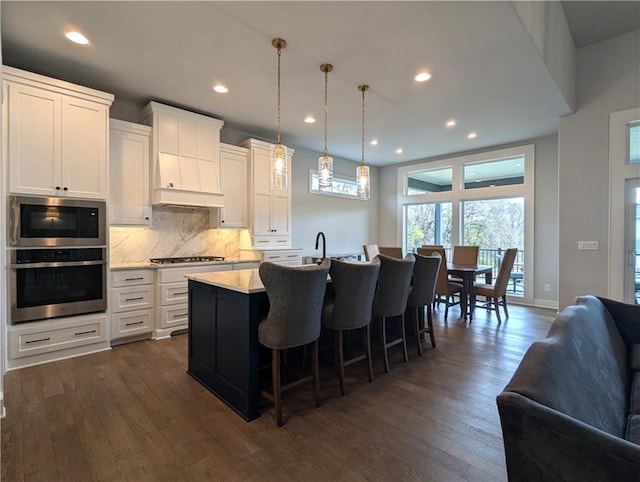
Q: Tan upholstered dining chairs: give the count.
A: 6